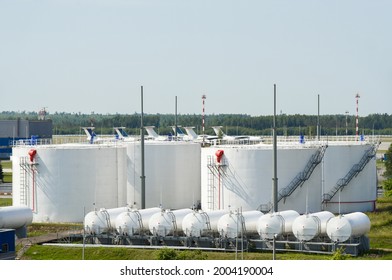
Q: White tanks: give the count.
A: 13